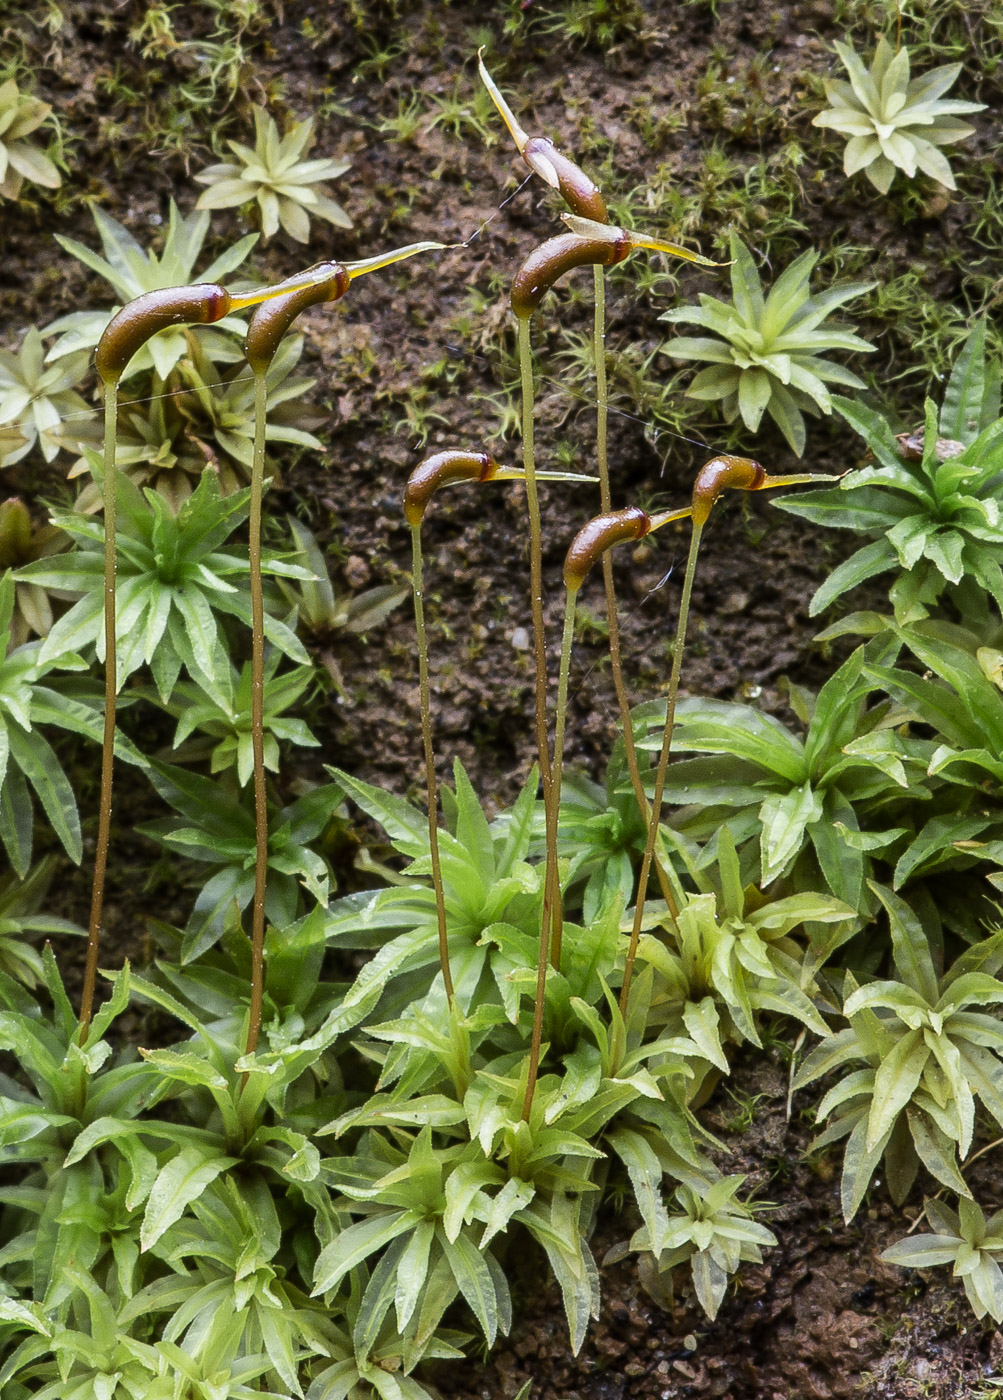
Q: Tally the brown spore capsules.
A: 7